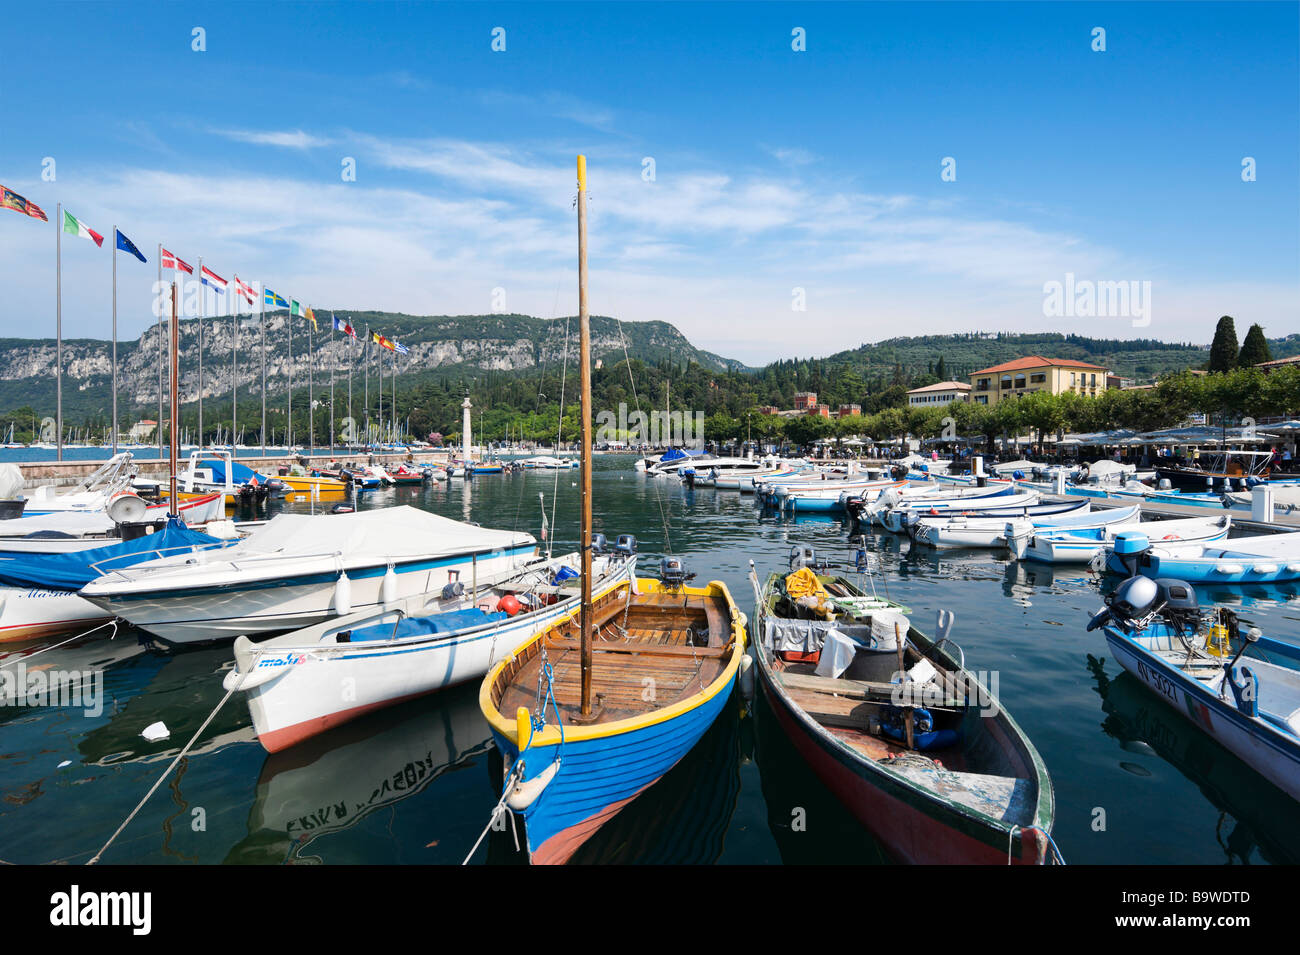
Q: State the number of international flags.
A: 14